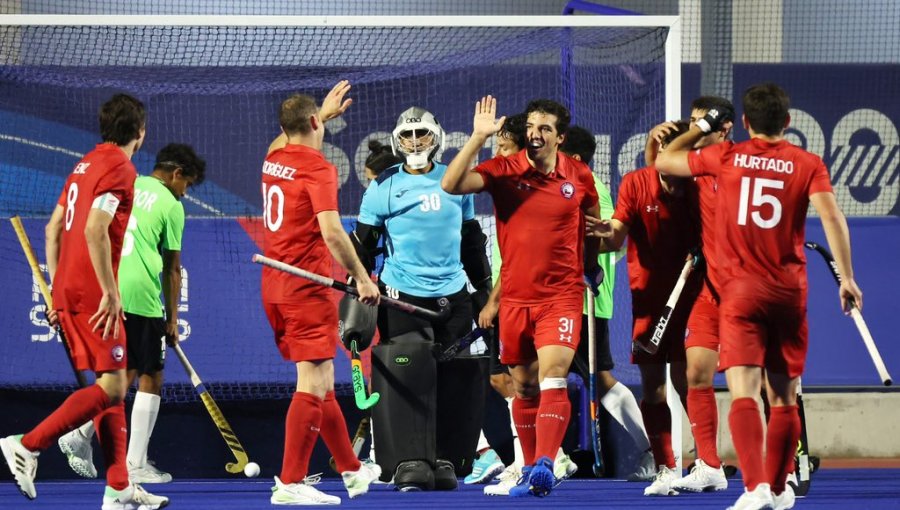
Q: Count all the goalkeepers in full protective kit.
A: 1